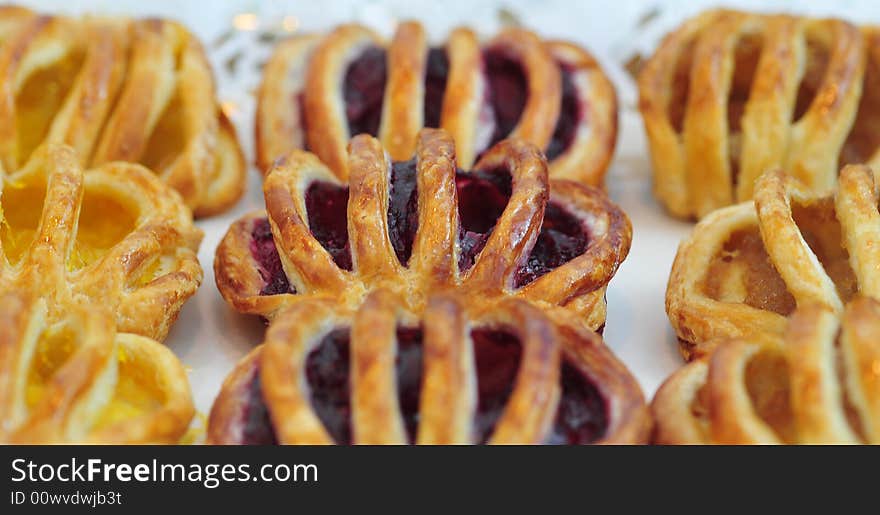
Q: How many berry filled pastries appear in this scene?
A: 3